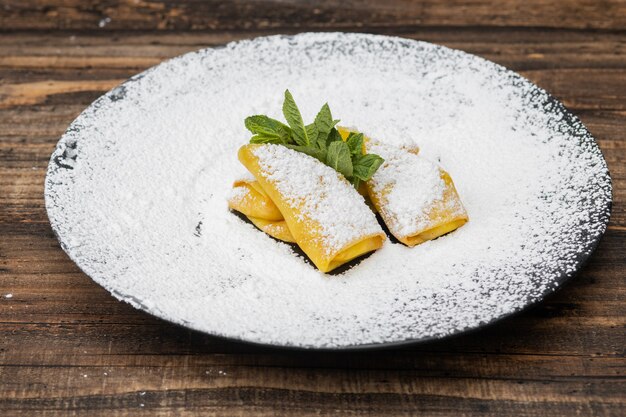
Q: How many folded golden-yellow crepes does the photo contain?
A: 3